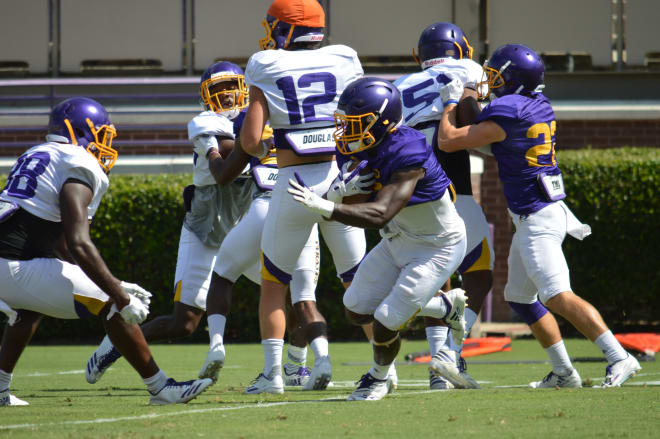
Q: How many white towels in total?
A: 1